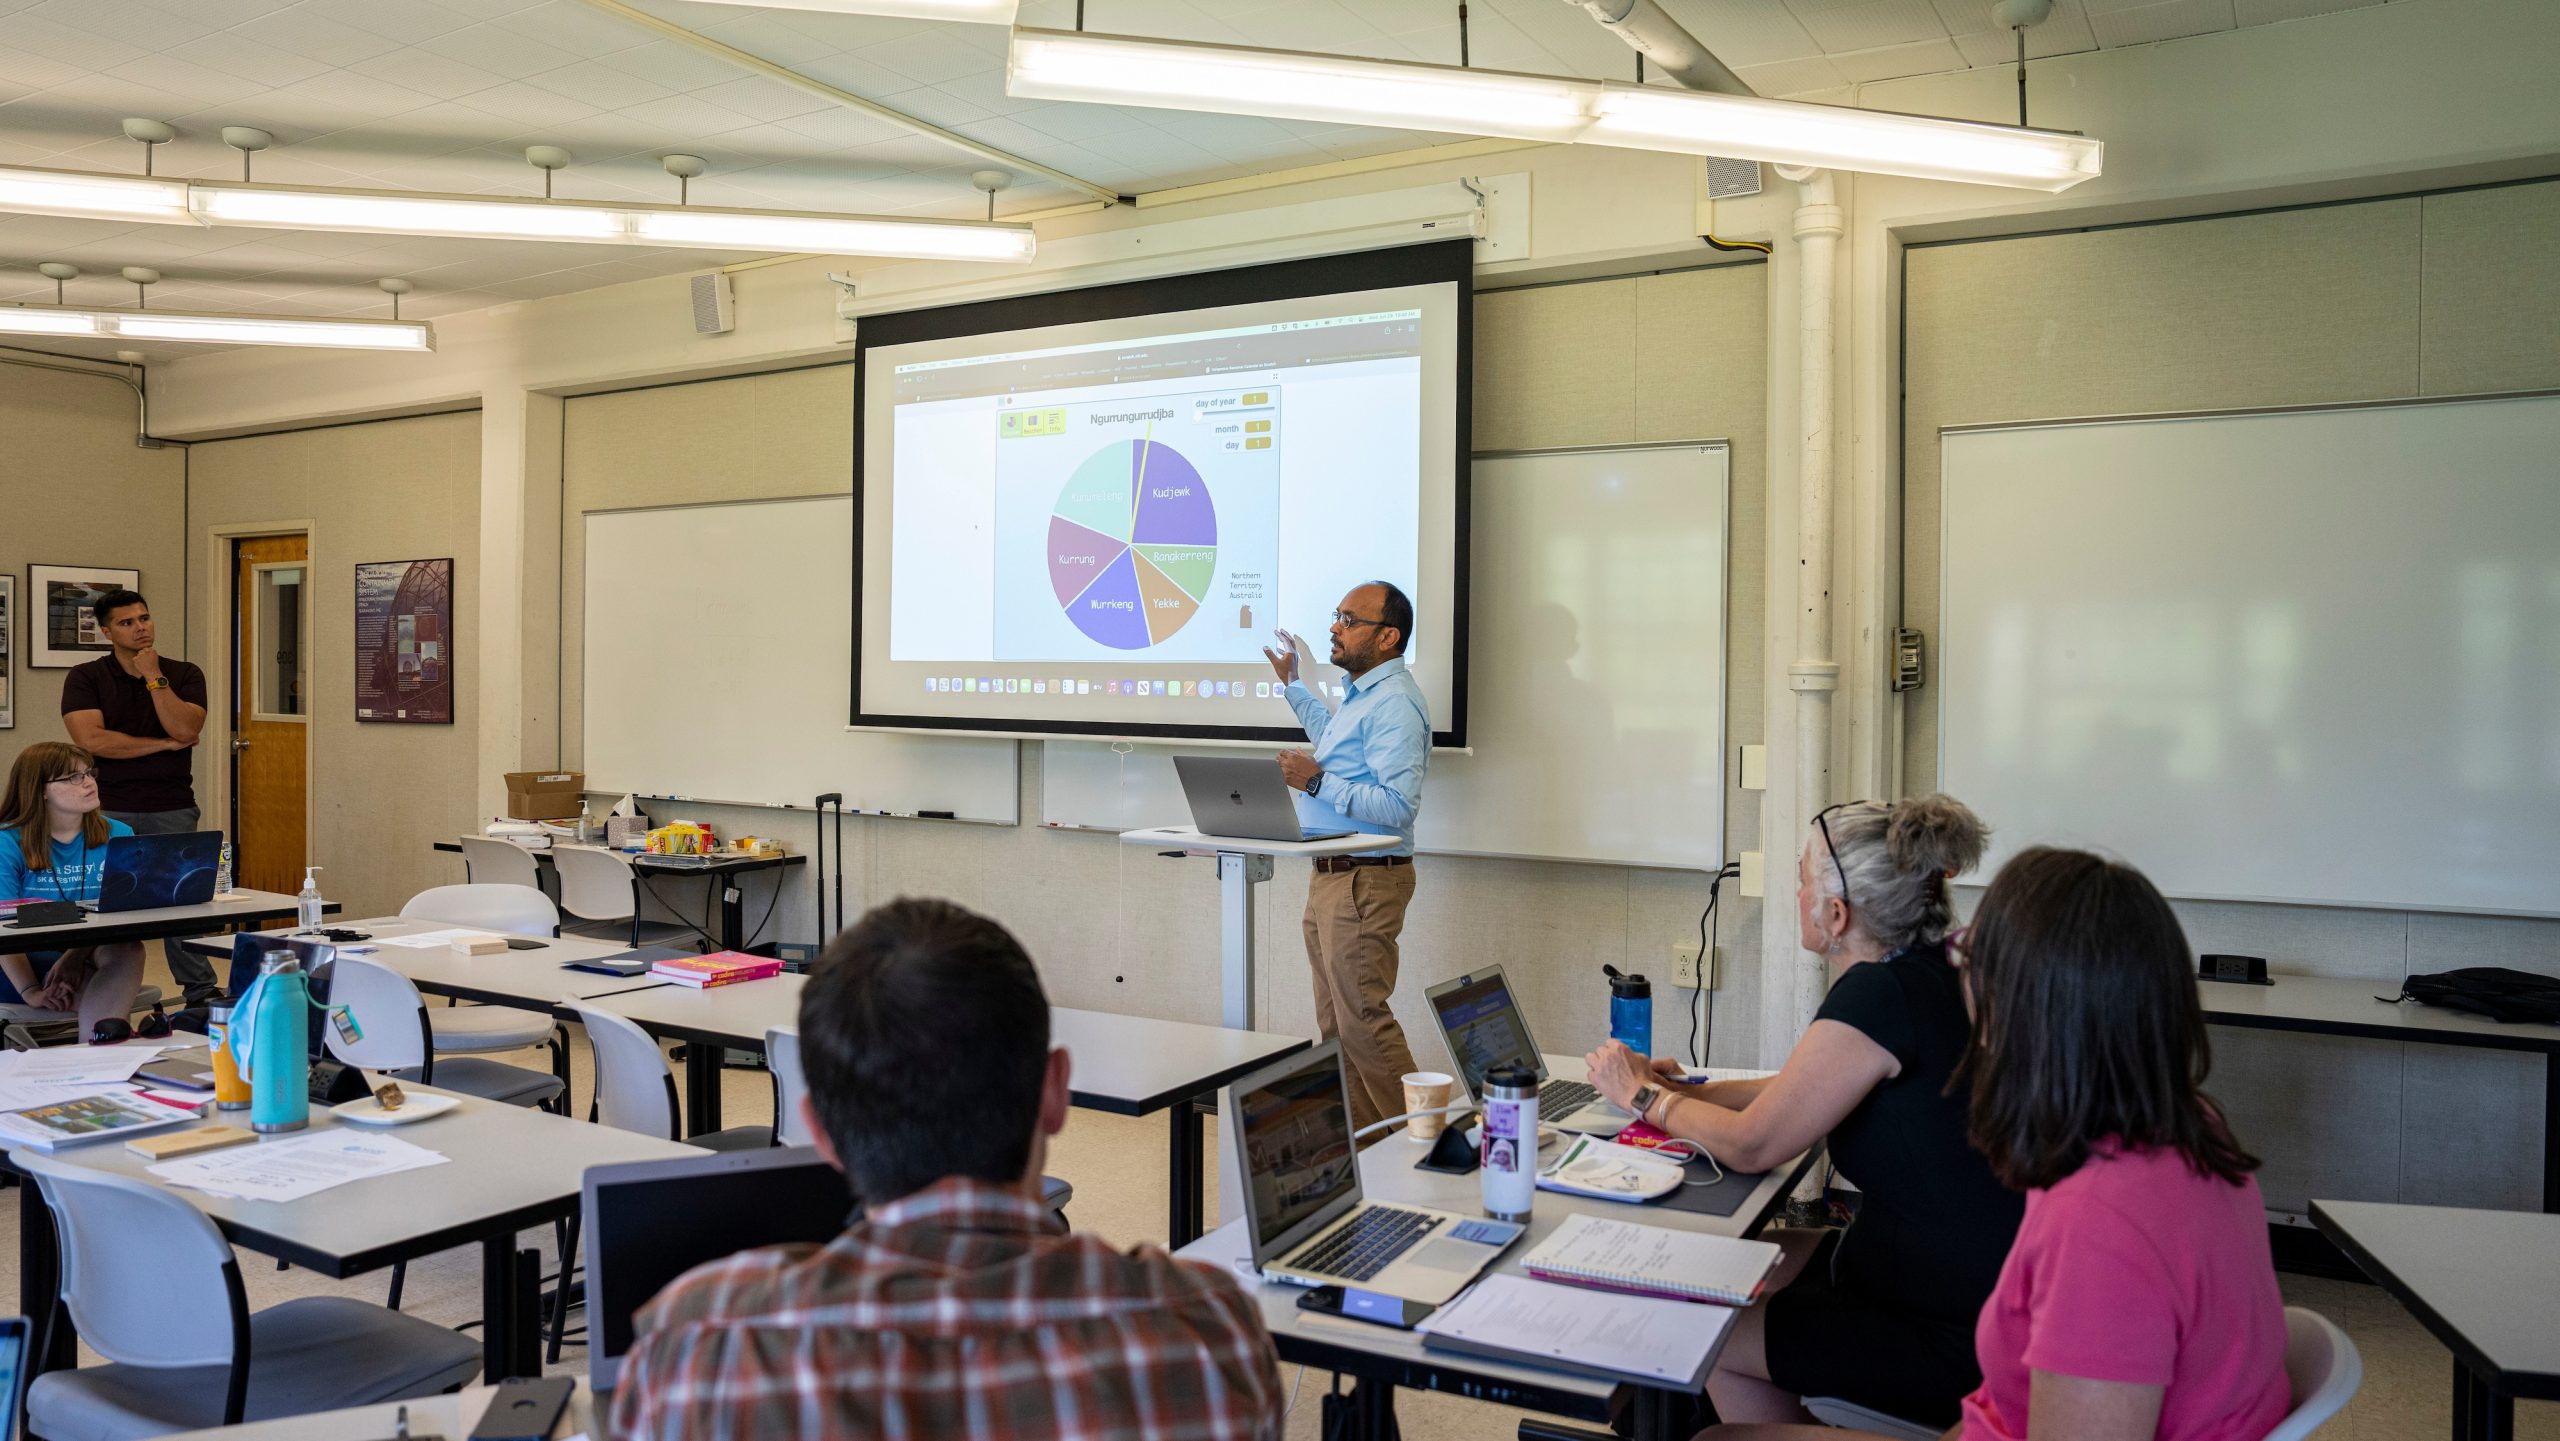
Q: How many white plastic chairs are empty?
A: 7